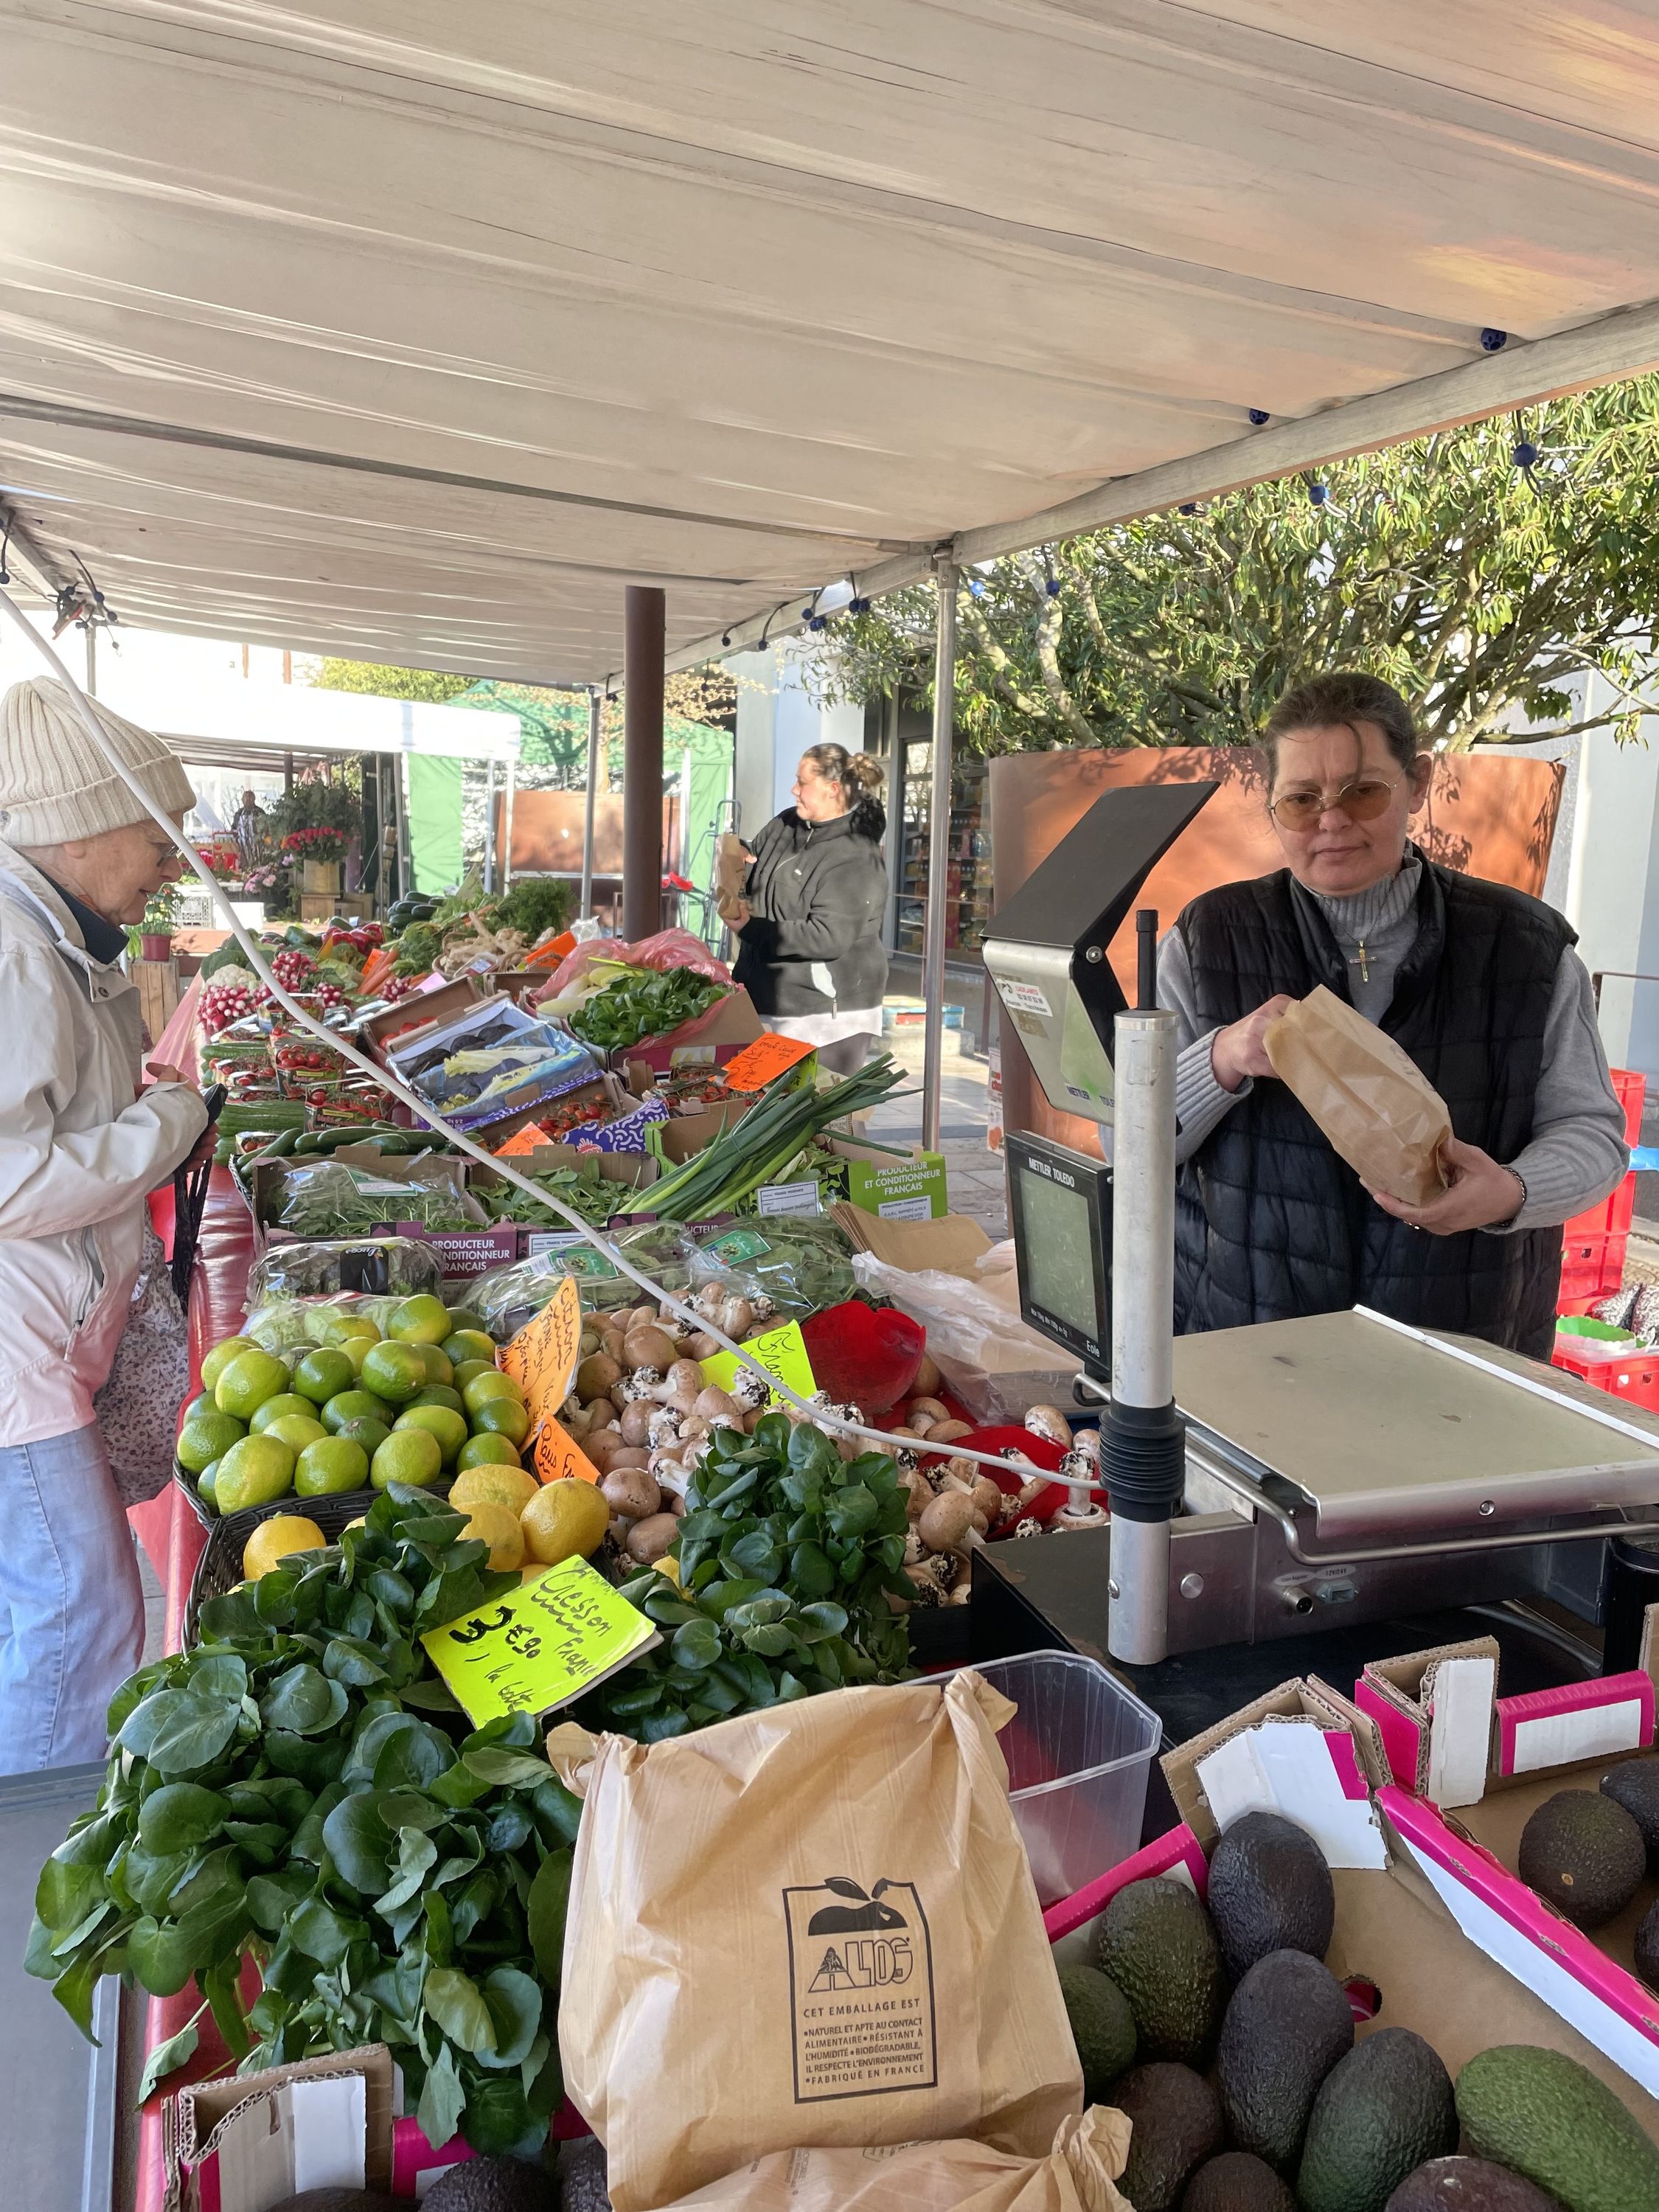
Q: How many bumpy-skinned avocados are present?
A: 15